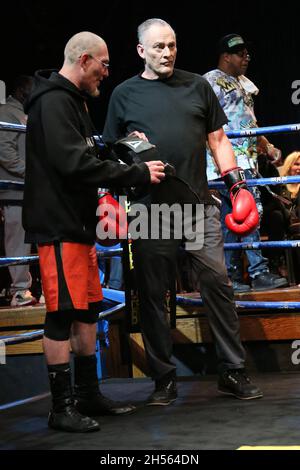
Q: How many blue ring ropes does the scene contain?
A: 4